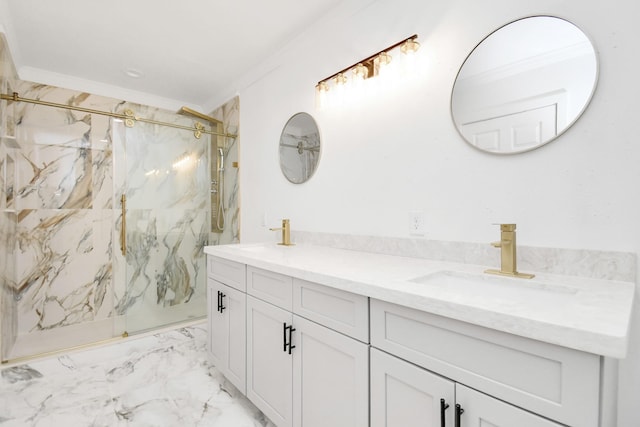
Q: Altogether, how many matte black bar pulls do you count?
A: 6